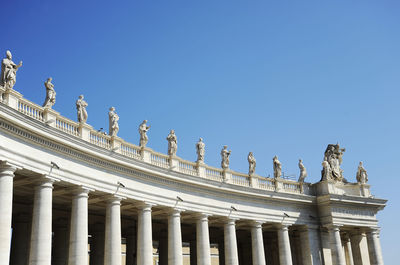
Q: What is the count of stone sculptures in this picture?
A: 13